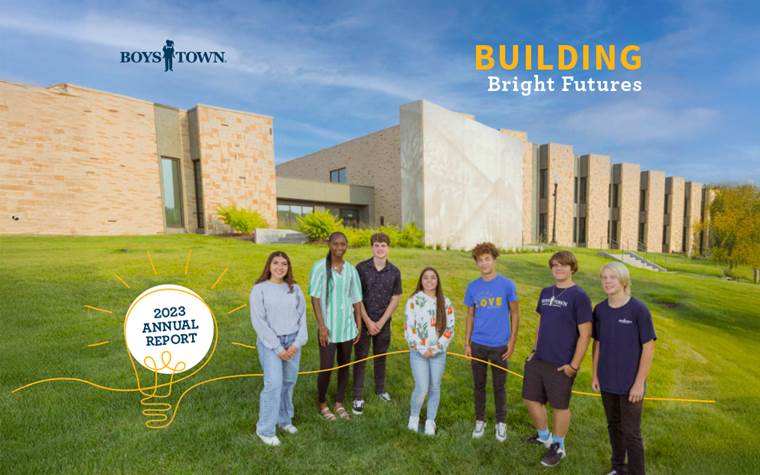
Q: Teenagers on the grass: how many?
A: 7